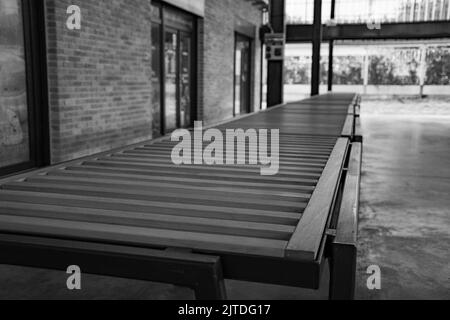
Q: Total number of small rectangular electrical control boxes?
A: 1